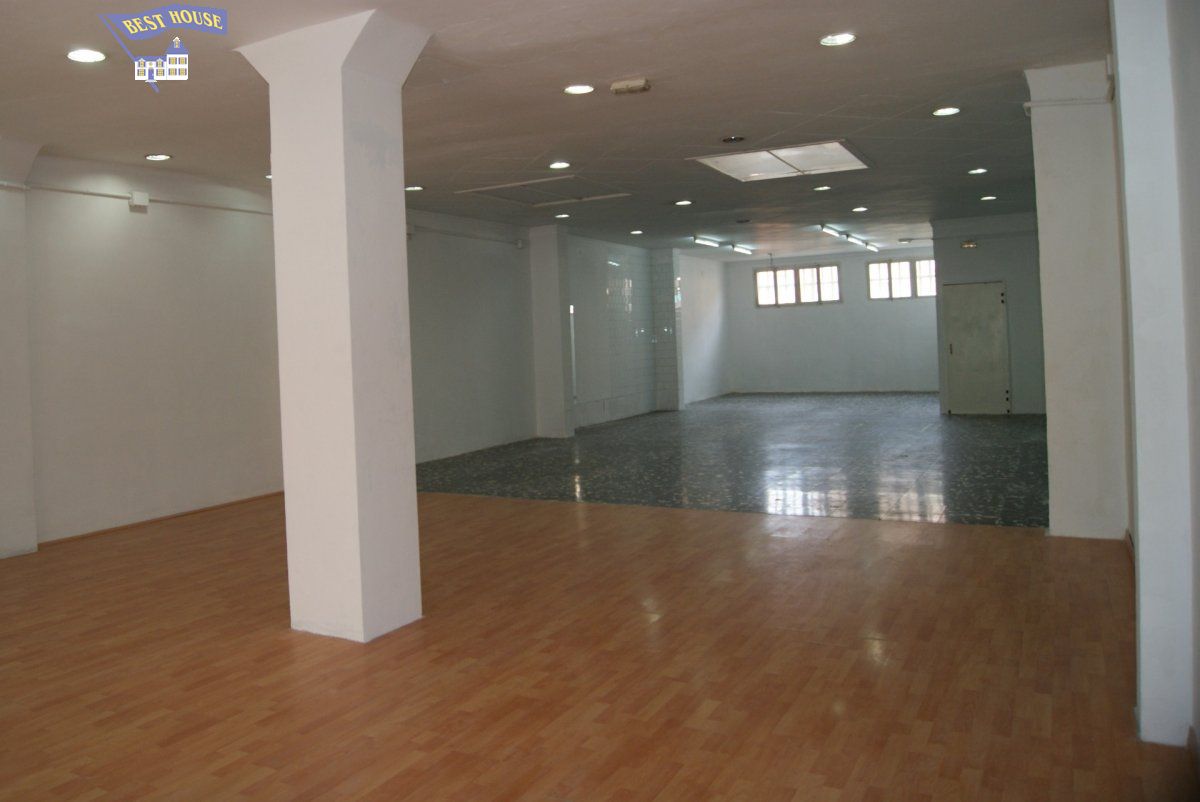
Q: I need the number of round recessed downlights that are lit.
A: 15